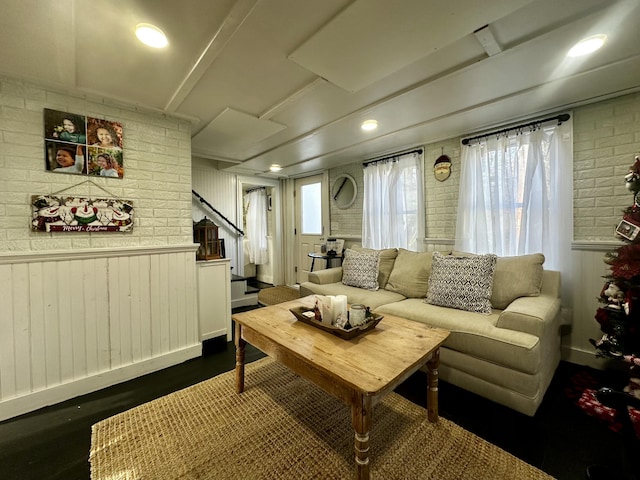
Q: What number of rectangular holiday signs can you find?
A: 1